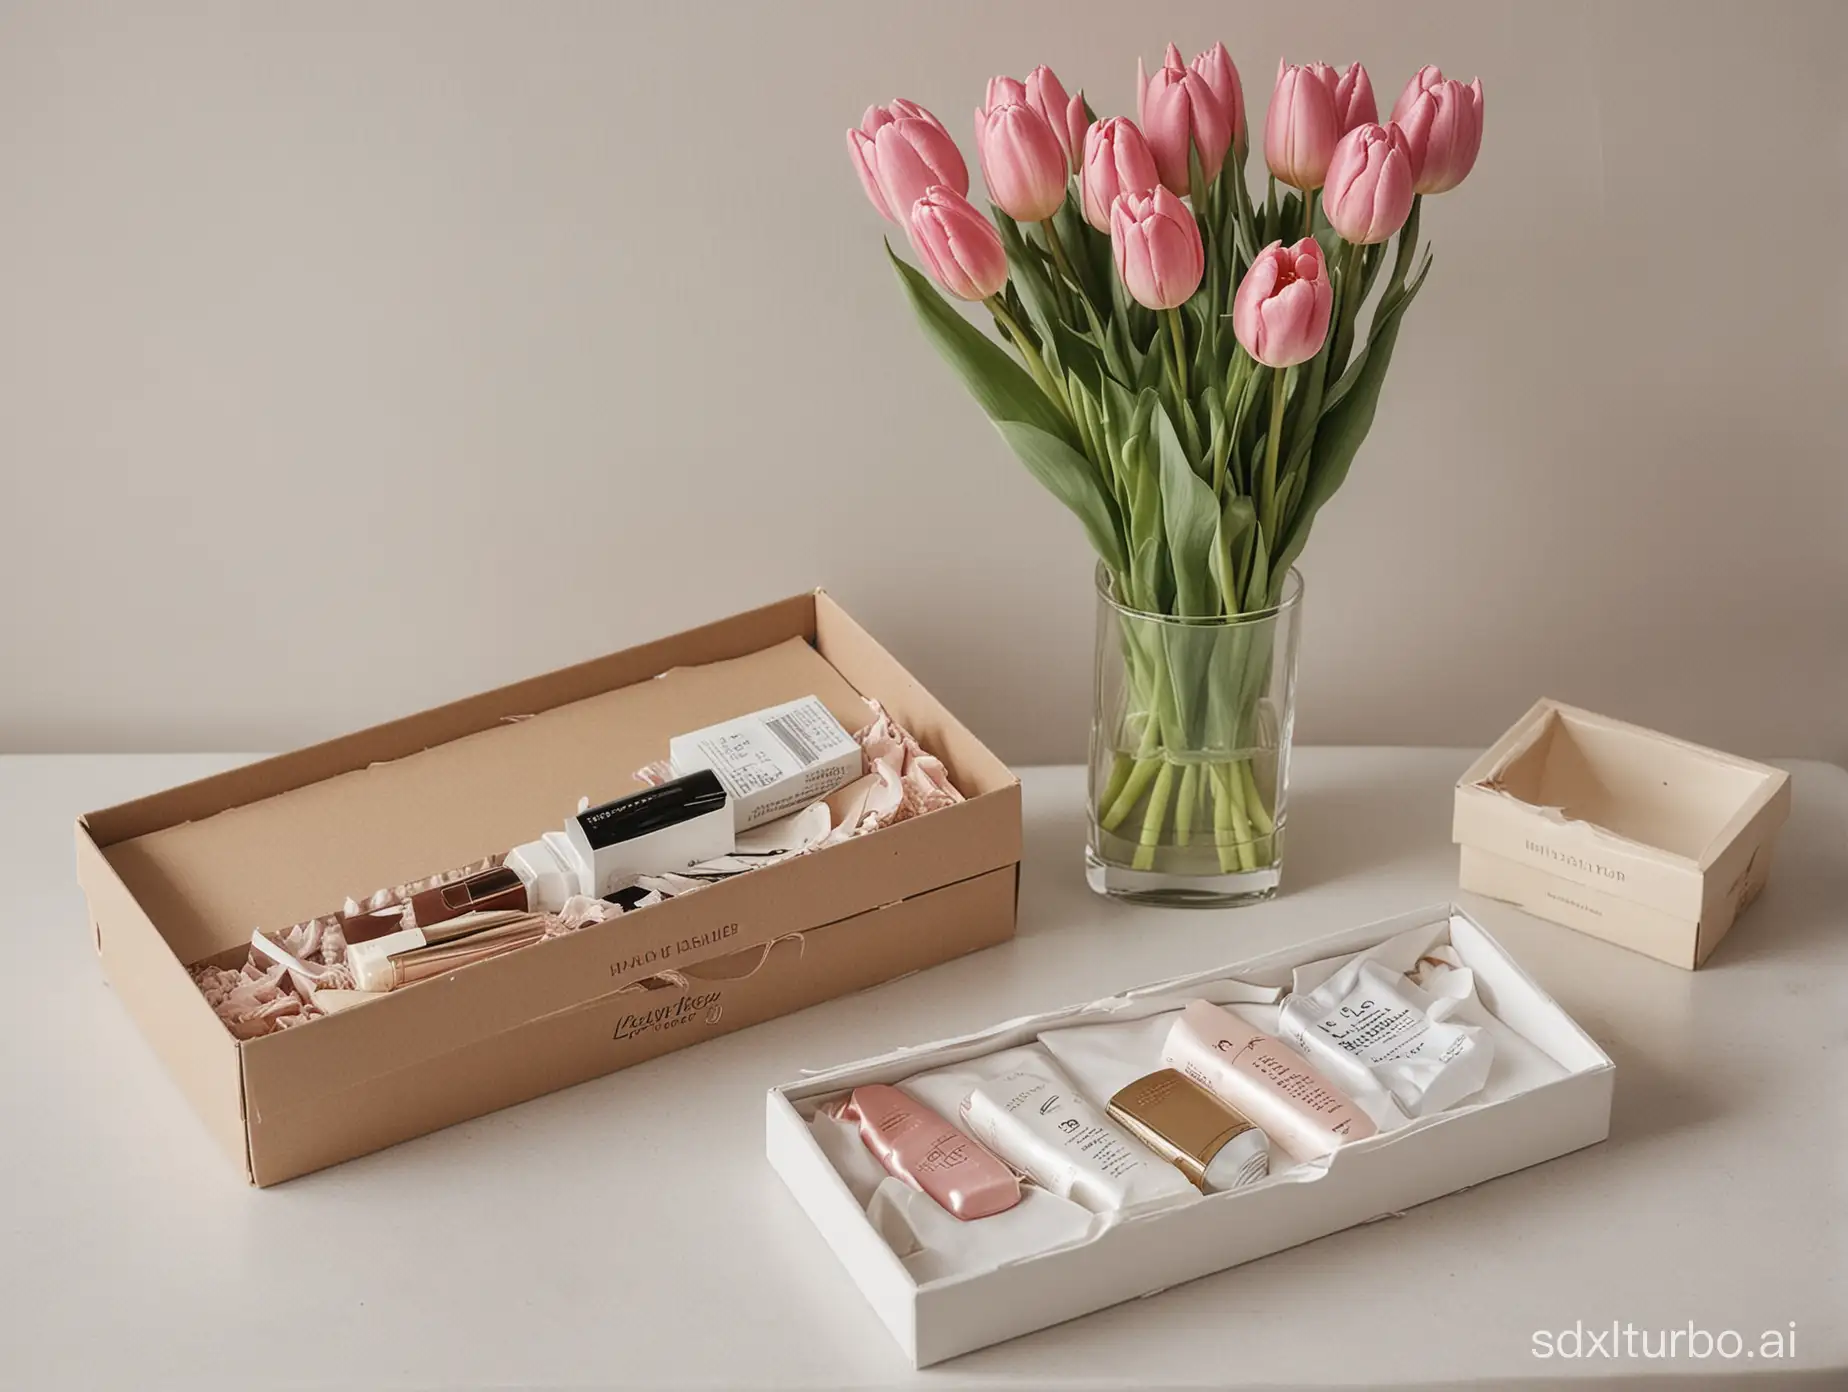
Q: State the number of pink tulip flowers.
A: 13